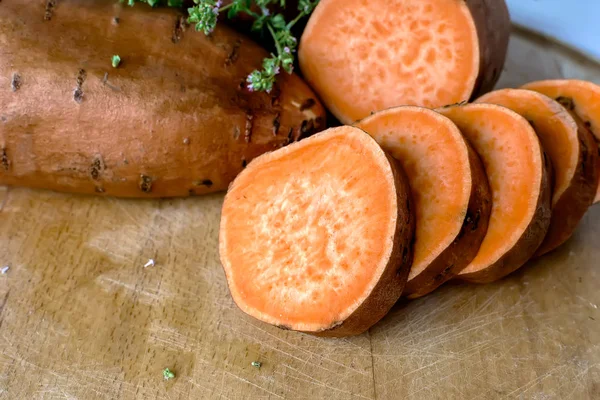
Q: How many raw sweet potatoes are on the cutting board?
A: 2